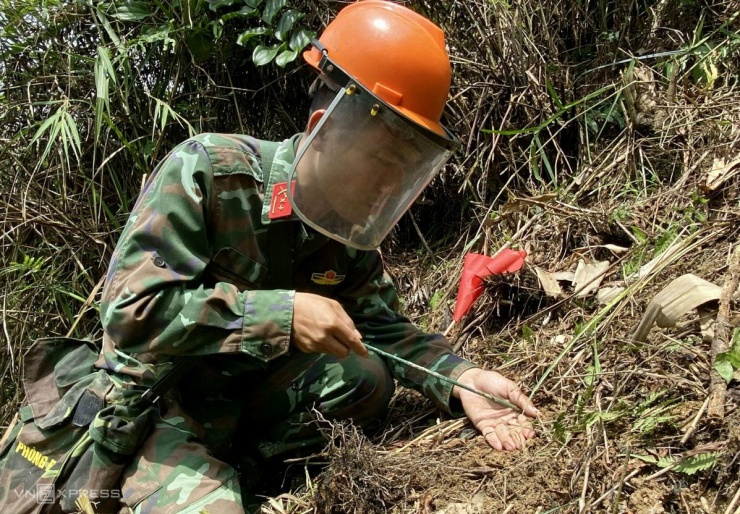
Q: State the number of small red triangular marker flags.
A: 1